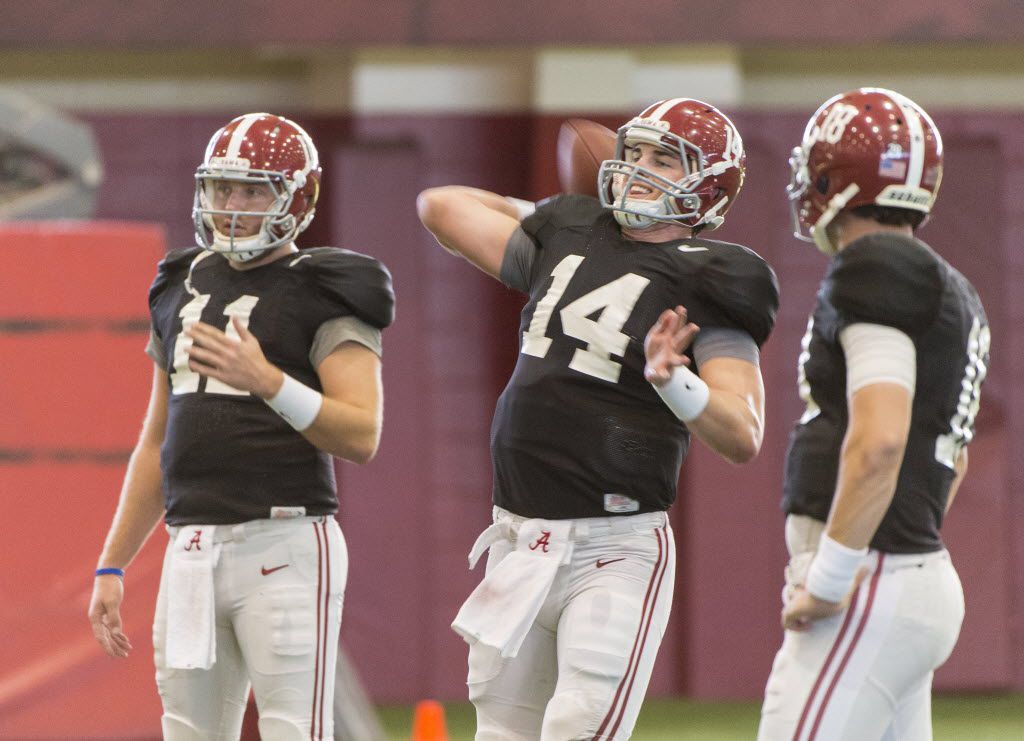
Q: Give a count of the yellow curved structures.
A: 0